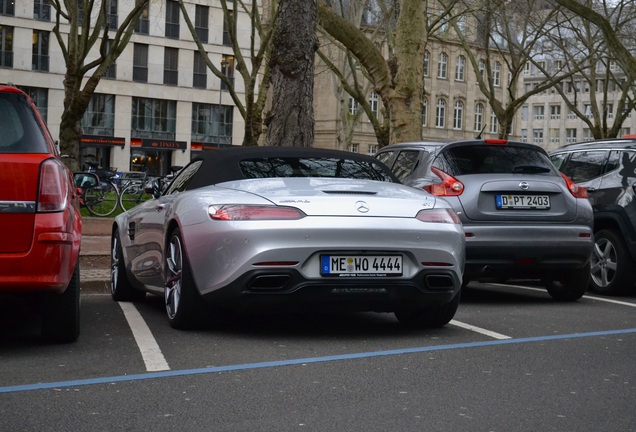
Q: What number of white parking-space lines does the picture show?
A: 3